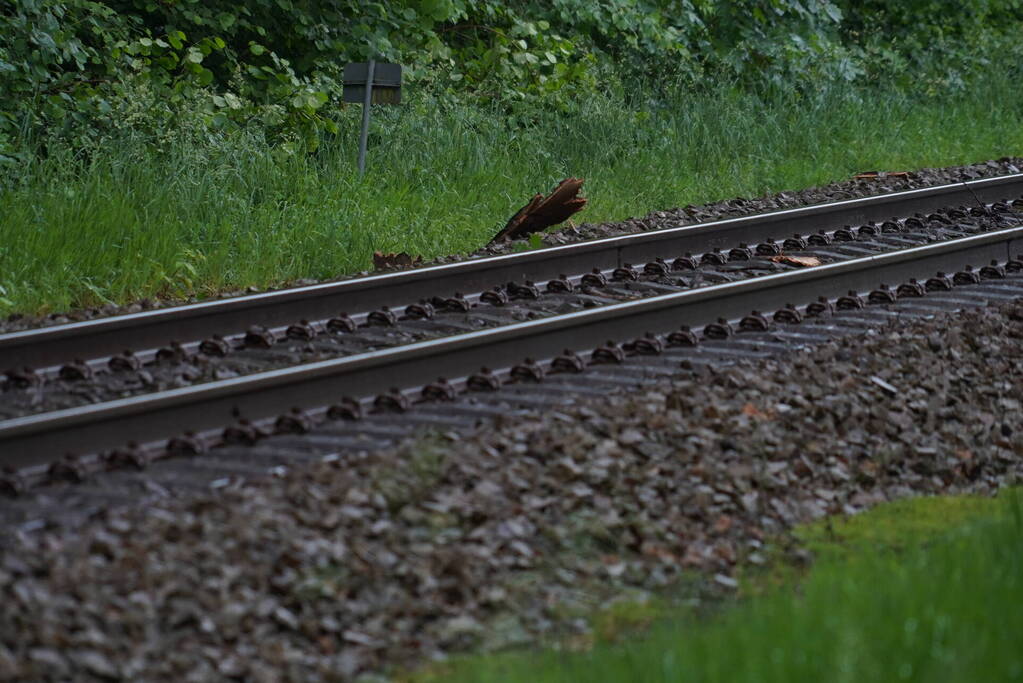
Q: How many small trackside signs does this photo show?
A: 1